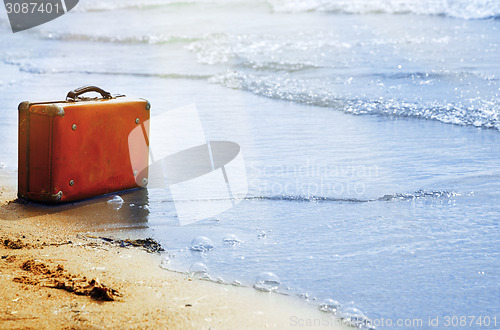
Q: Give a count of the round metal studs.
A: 4